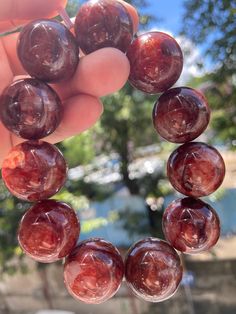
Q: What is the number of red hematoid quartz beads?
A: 11